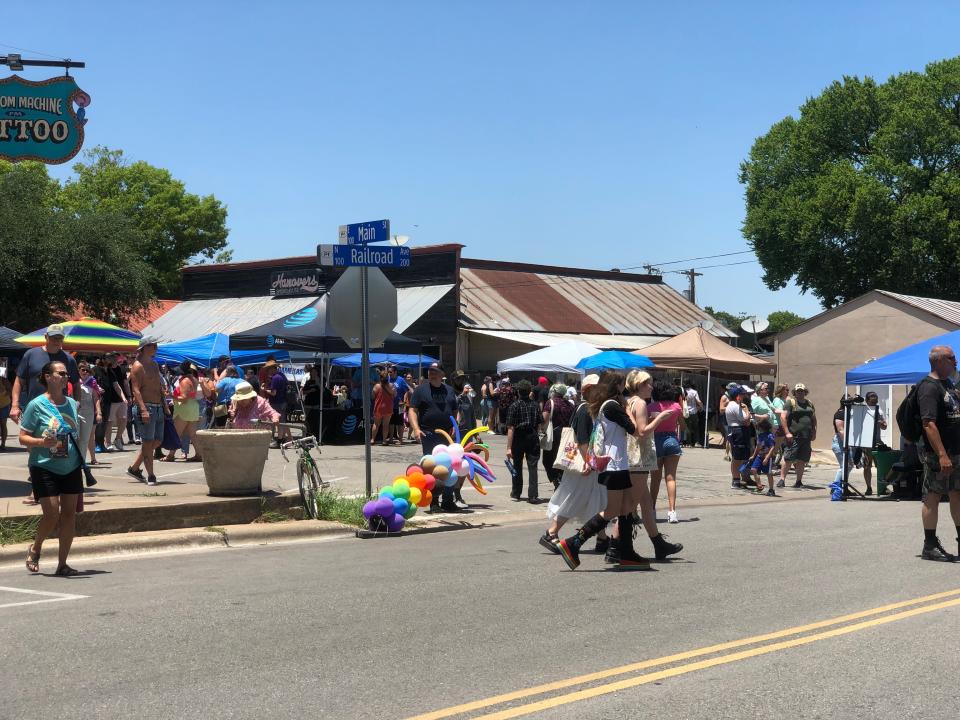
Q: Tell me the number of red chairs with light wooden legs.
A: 0